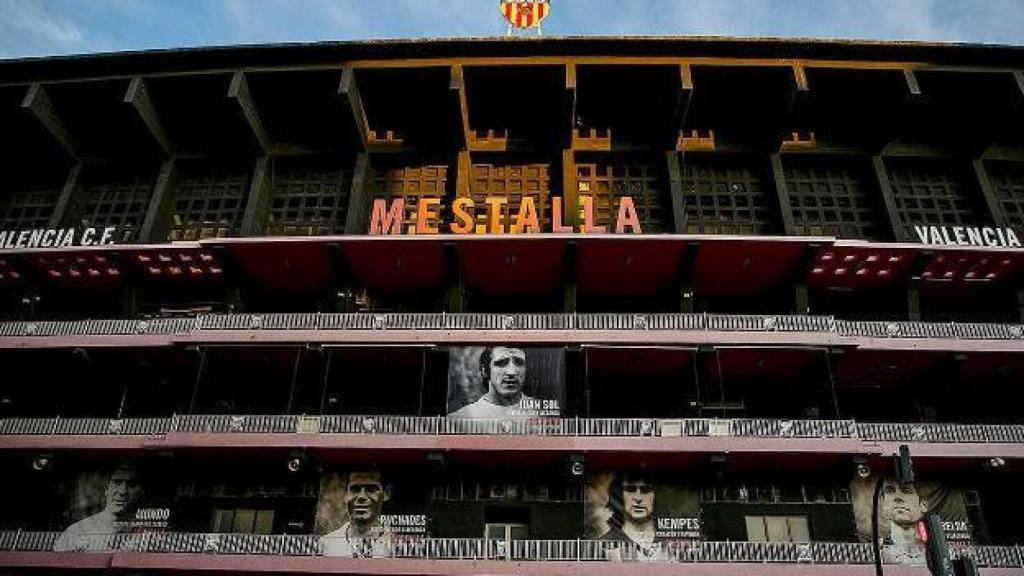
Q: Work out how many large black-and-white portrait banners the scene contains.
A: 5